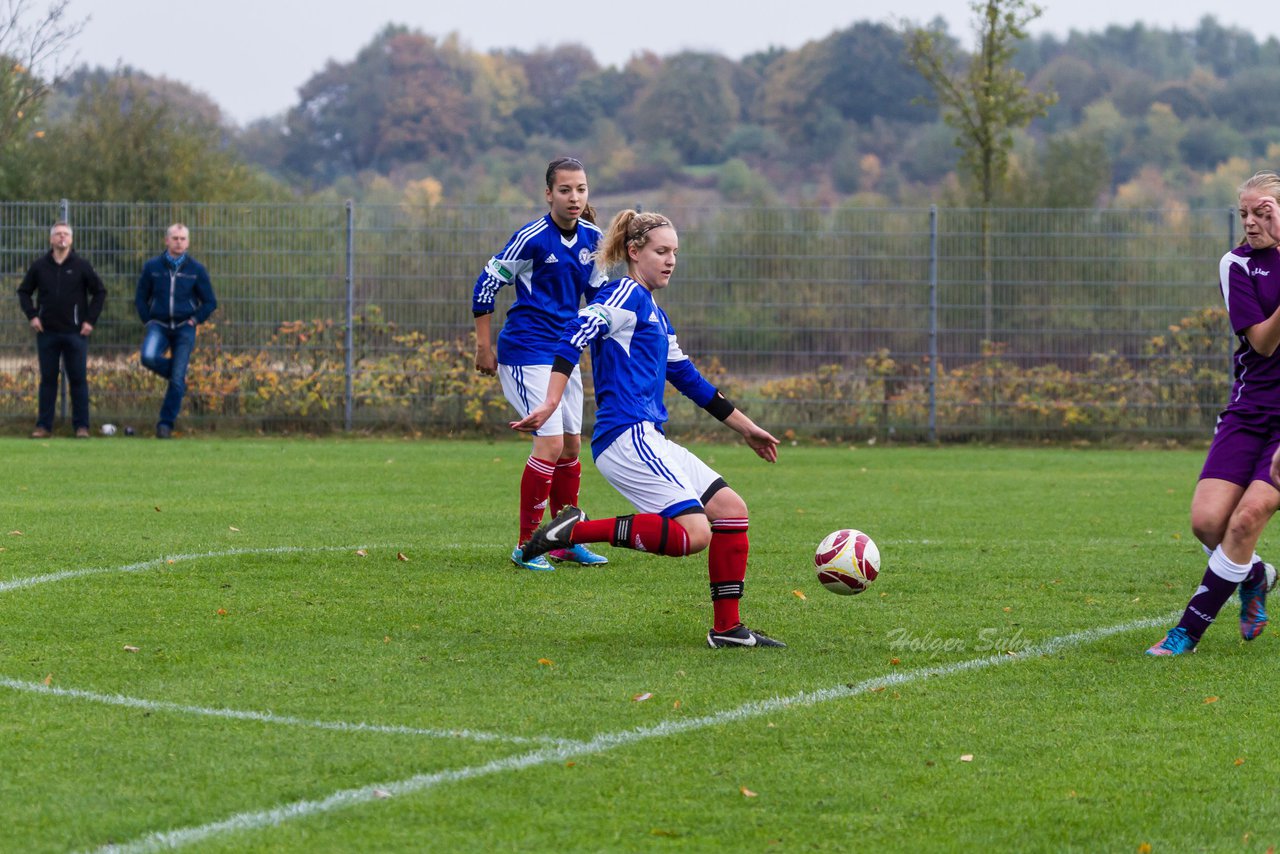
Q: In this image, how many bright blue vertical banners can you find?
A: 0